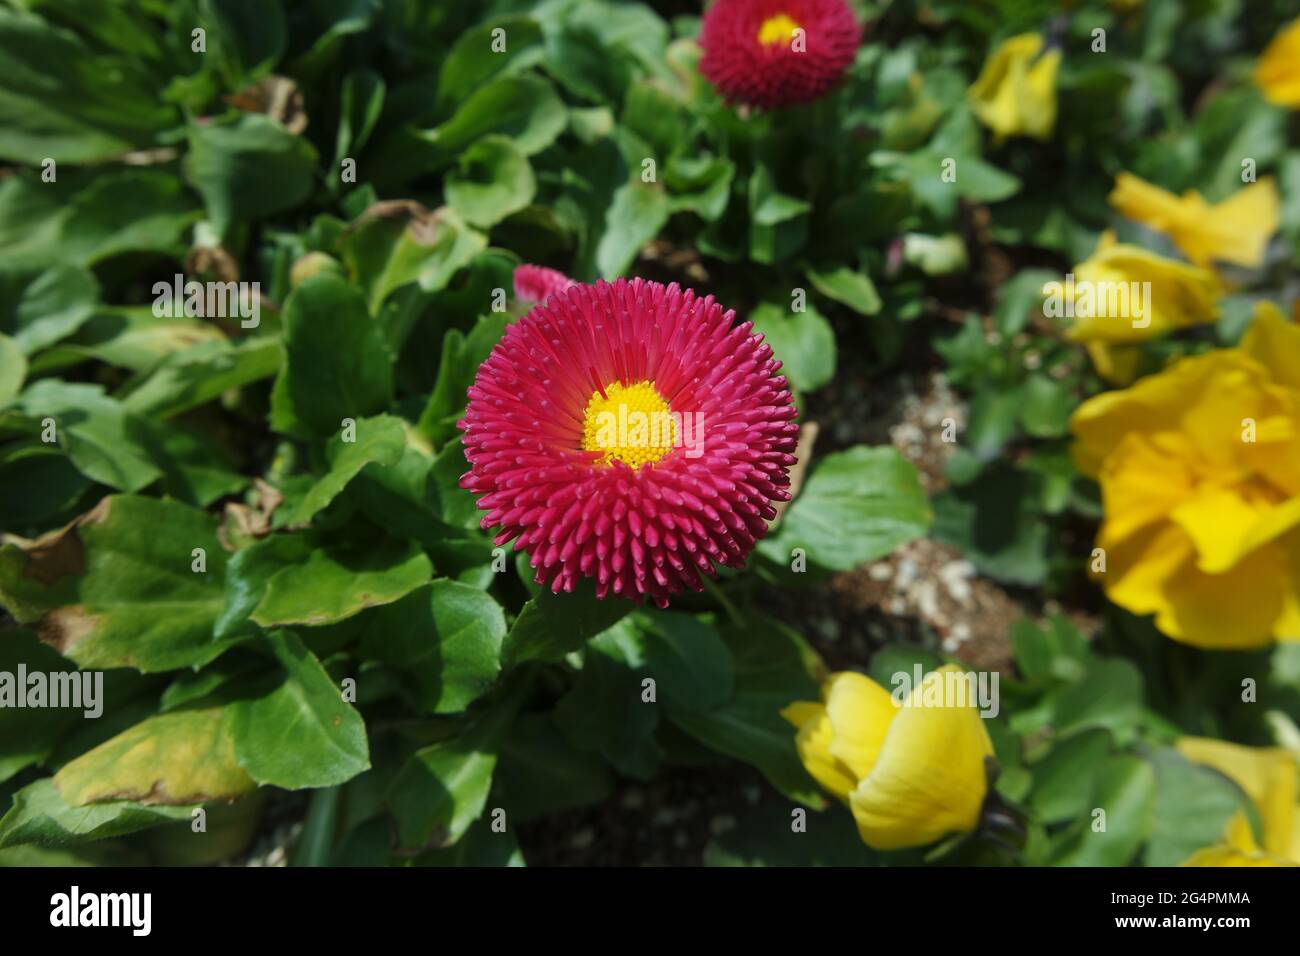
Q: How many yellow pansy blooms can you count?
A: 7